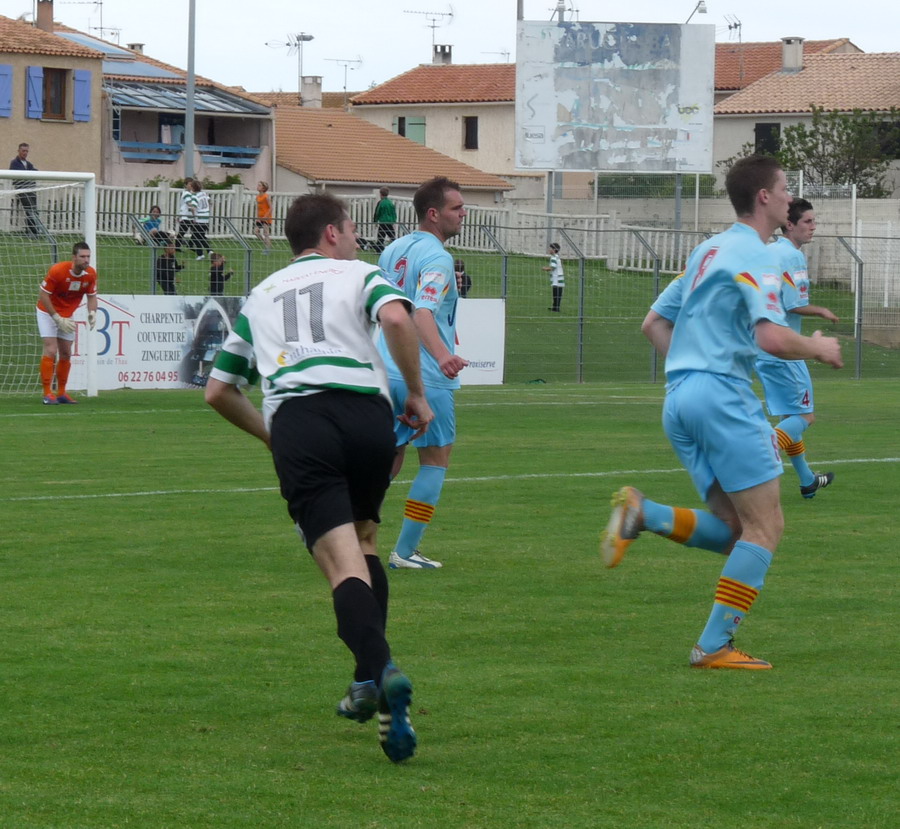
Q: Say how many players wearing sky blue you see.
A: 3